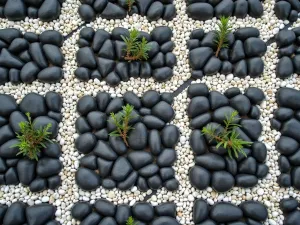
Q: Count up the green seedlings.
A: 7